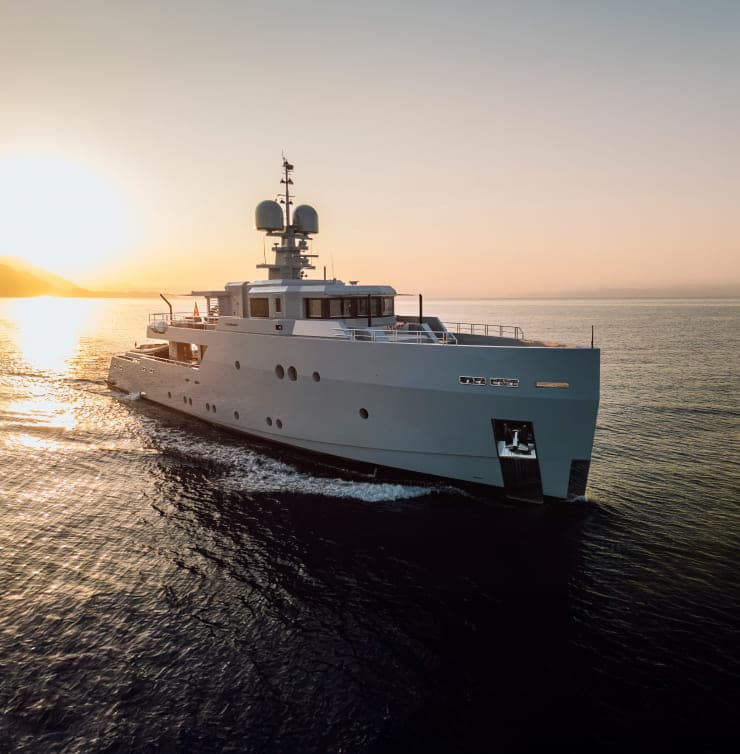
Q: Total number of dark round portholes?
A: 13